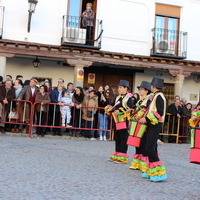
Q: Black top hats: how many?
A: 3